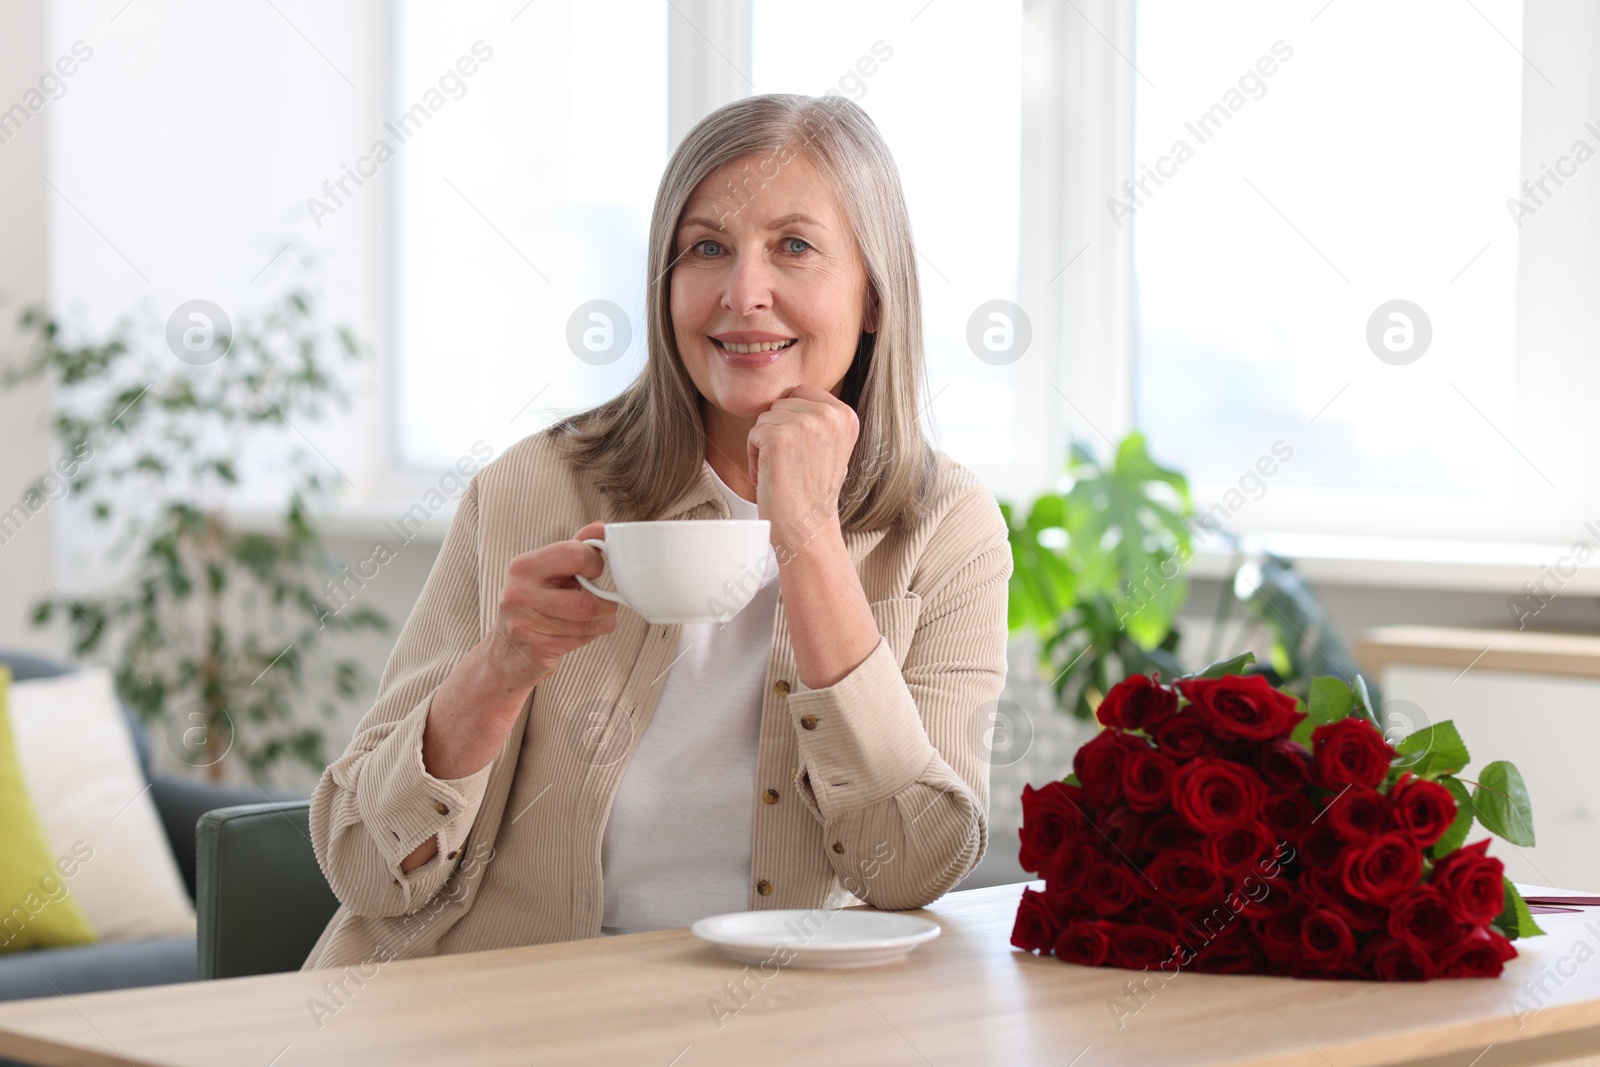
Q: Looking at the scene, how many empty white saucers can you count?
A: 1